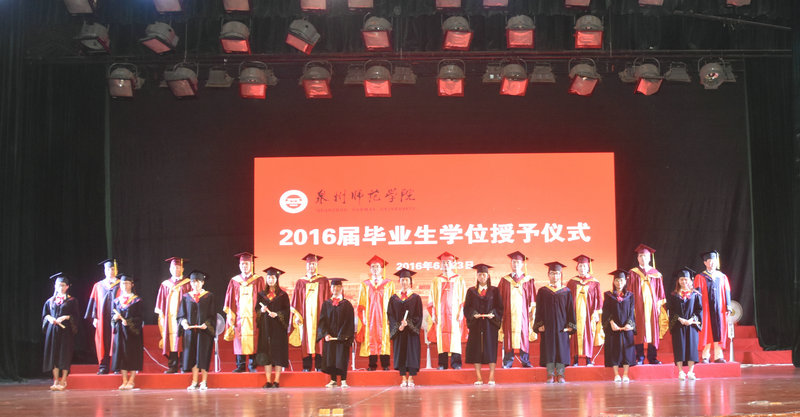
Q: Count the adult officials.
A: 10